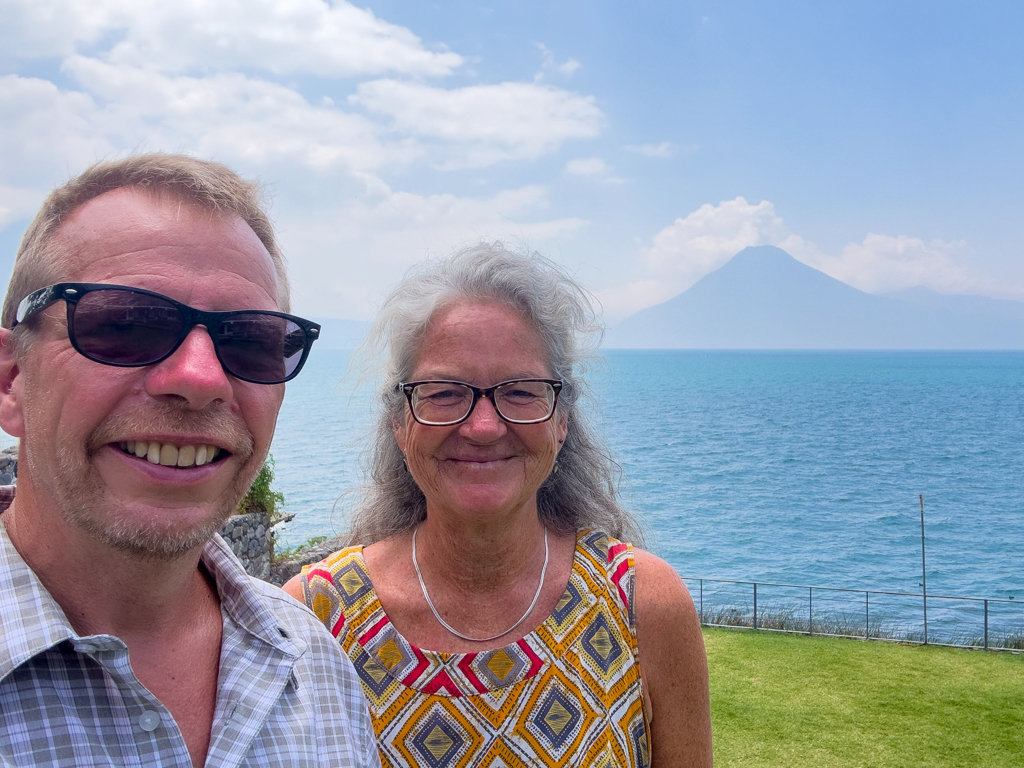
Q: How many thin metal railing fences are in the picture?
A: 1